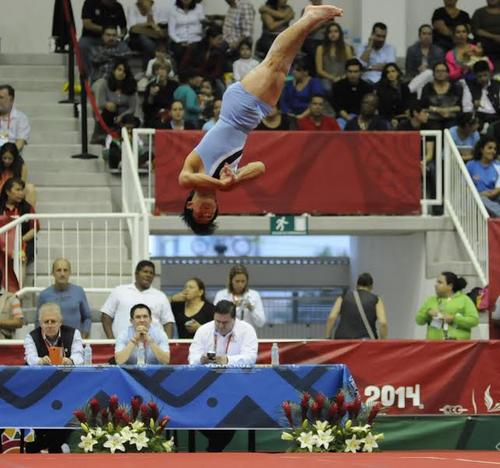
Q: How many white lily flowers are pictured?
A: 13